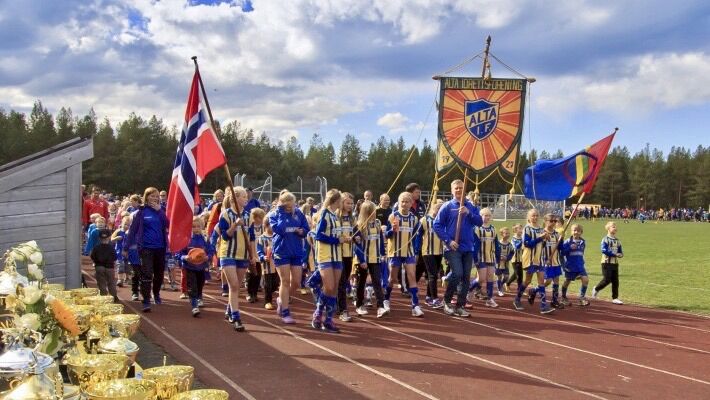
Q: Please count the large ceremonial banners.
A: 1